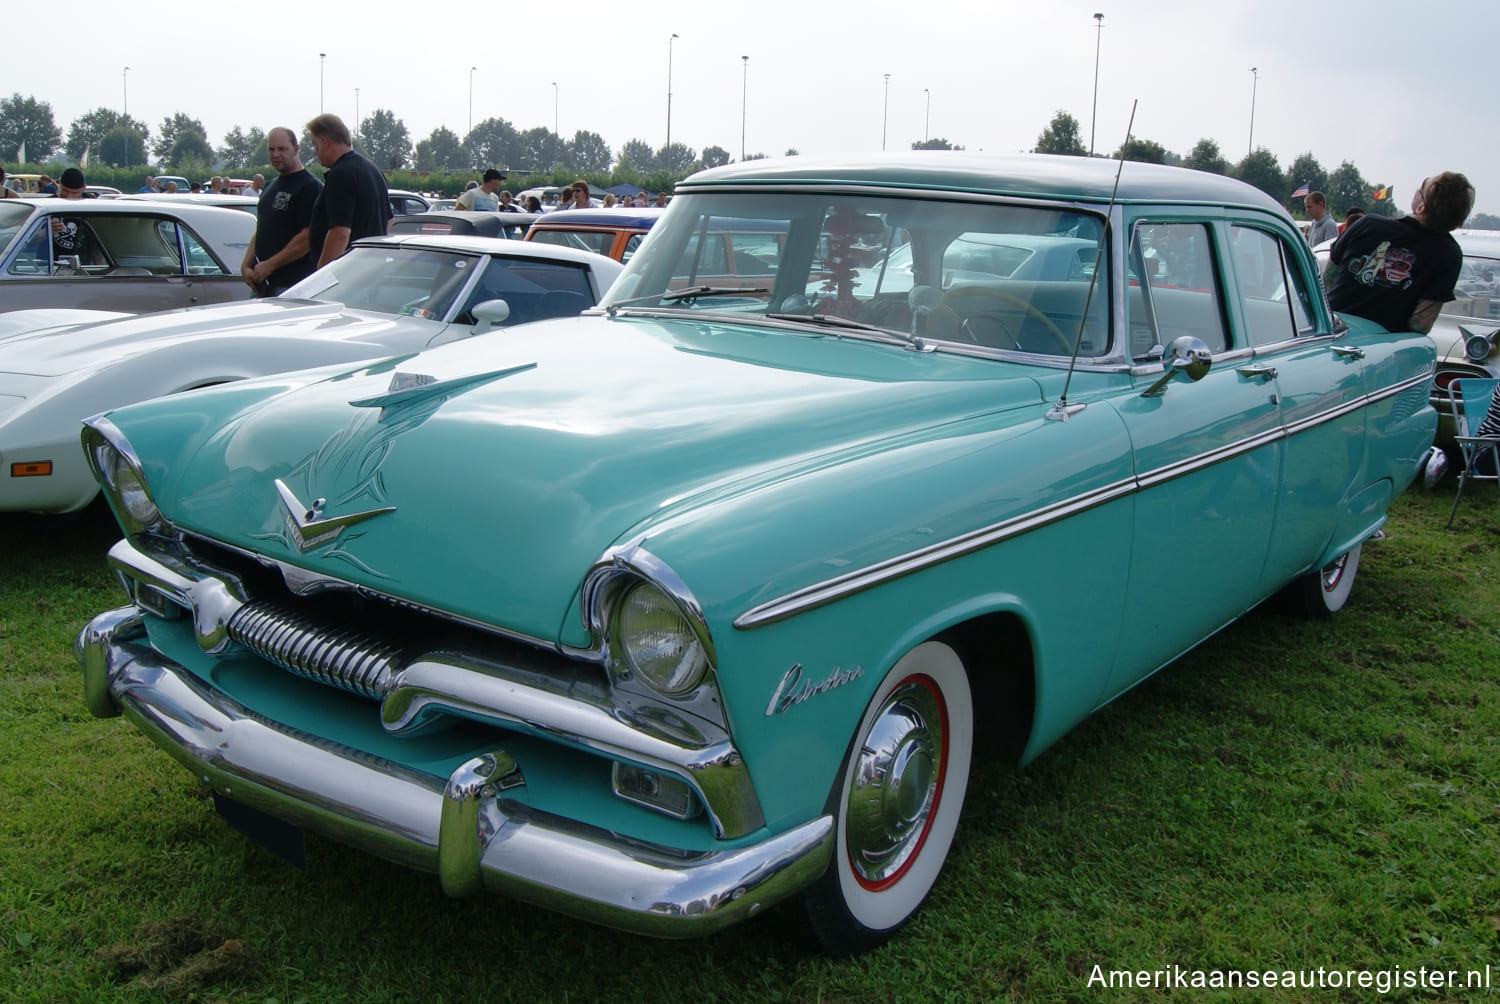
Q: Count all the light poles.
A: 11